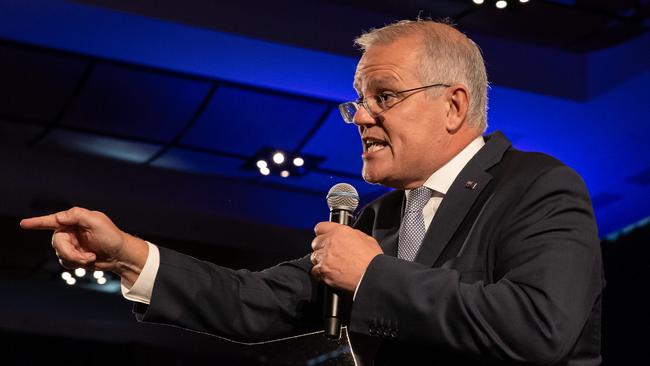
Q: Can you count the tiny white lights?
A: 13